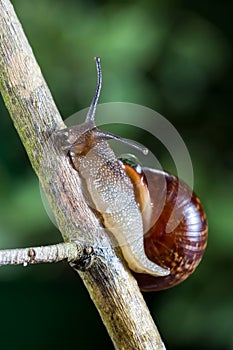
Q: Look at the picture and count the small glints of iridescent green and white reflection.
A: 1